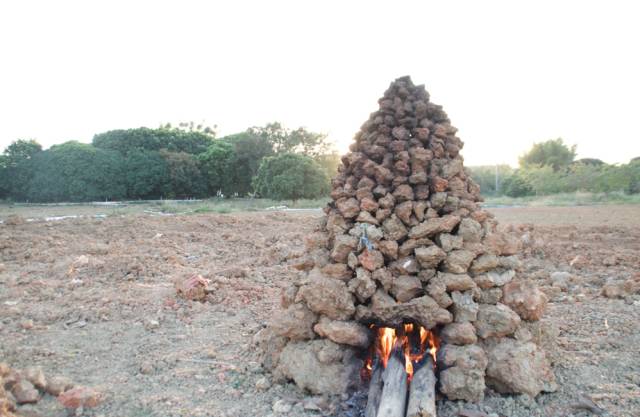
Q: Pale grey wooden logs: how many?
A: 3